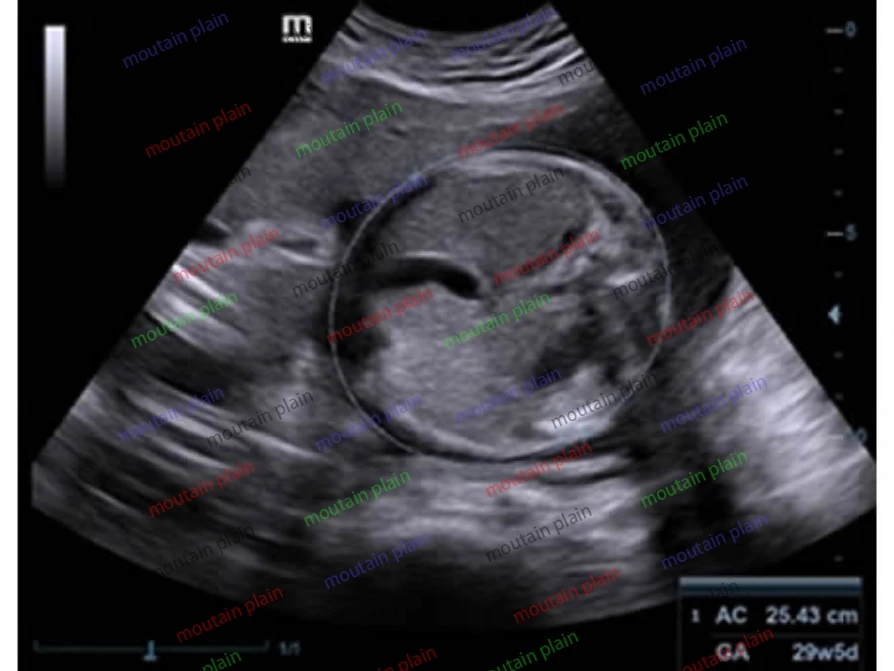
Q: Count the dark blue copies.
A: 12